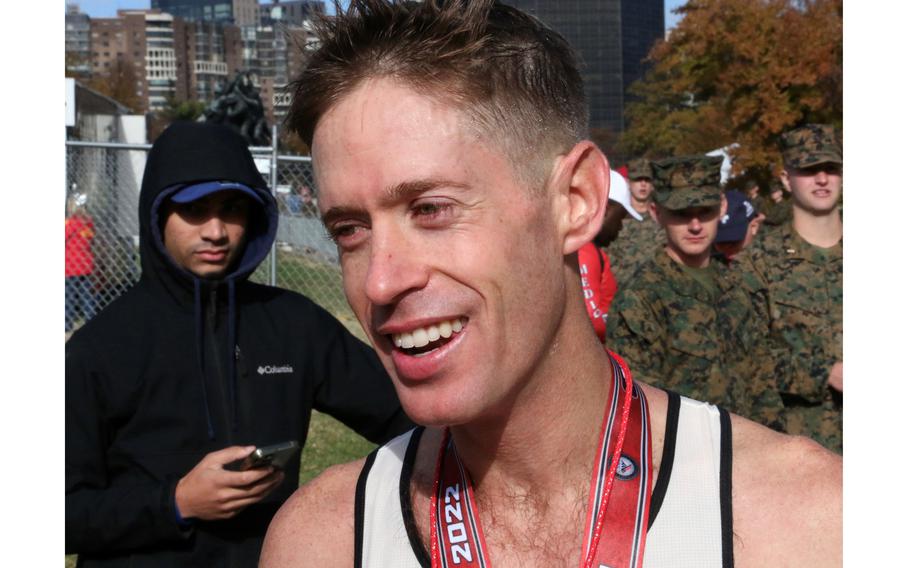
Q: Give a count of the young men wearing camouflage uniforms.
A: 3